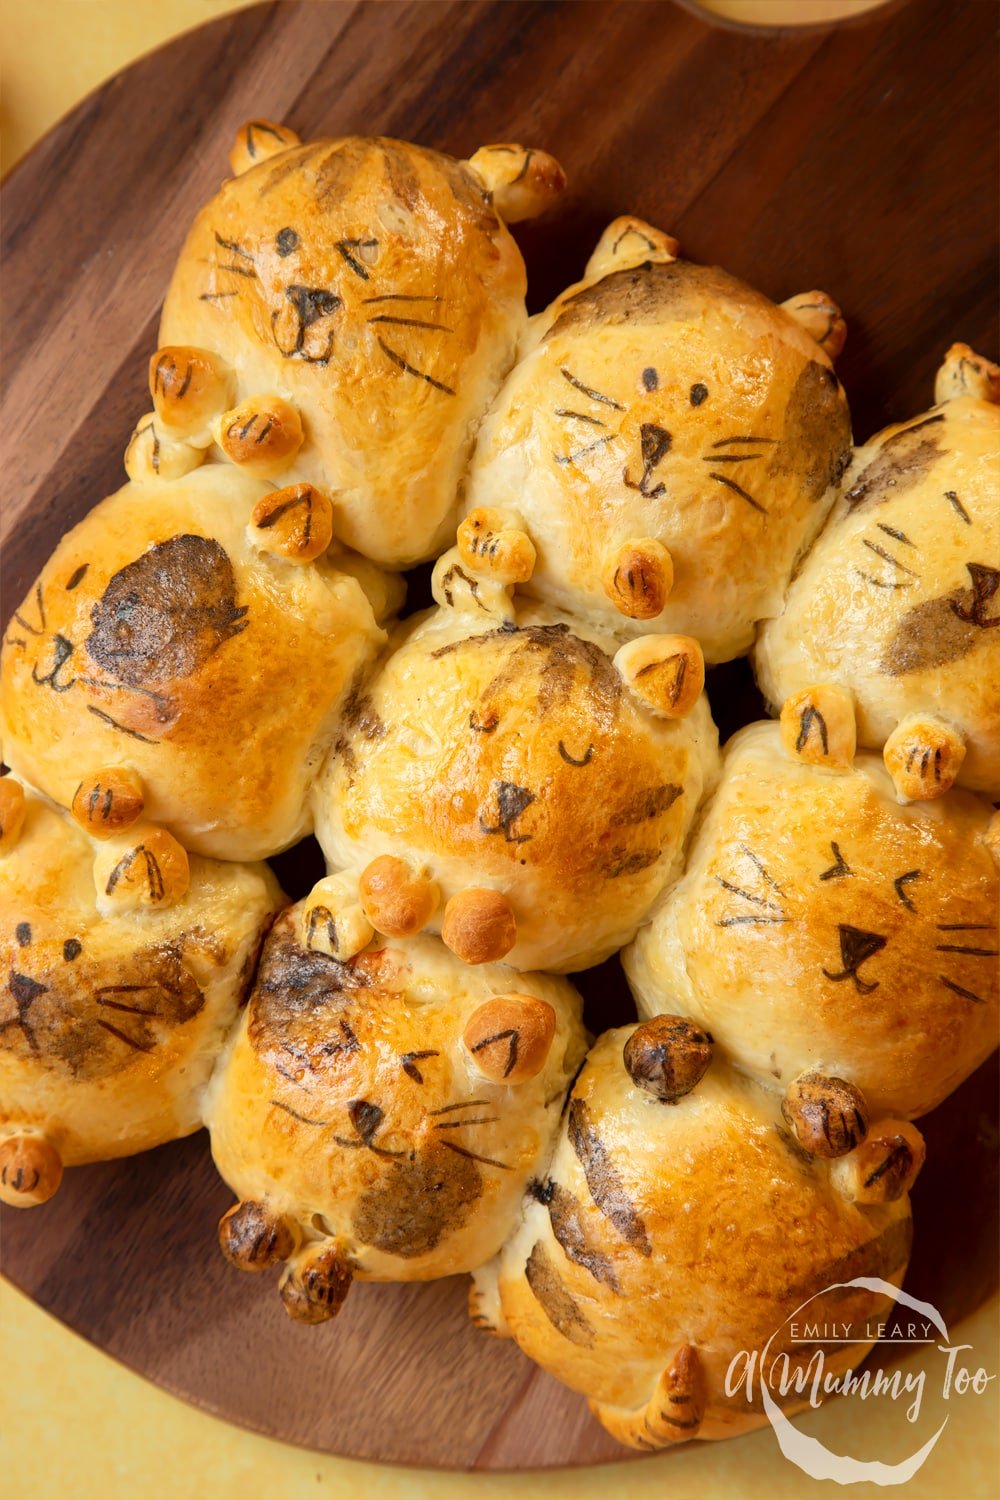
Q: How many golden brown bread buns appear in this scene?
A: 9